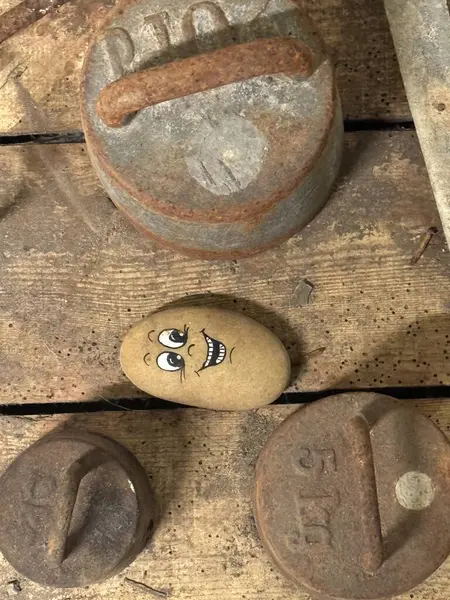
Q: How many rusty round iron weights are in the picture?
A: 3